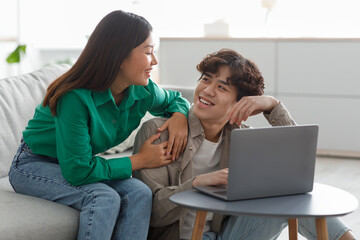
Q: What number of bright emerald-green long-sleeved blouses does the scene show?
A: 1